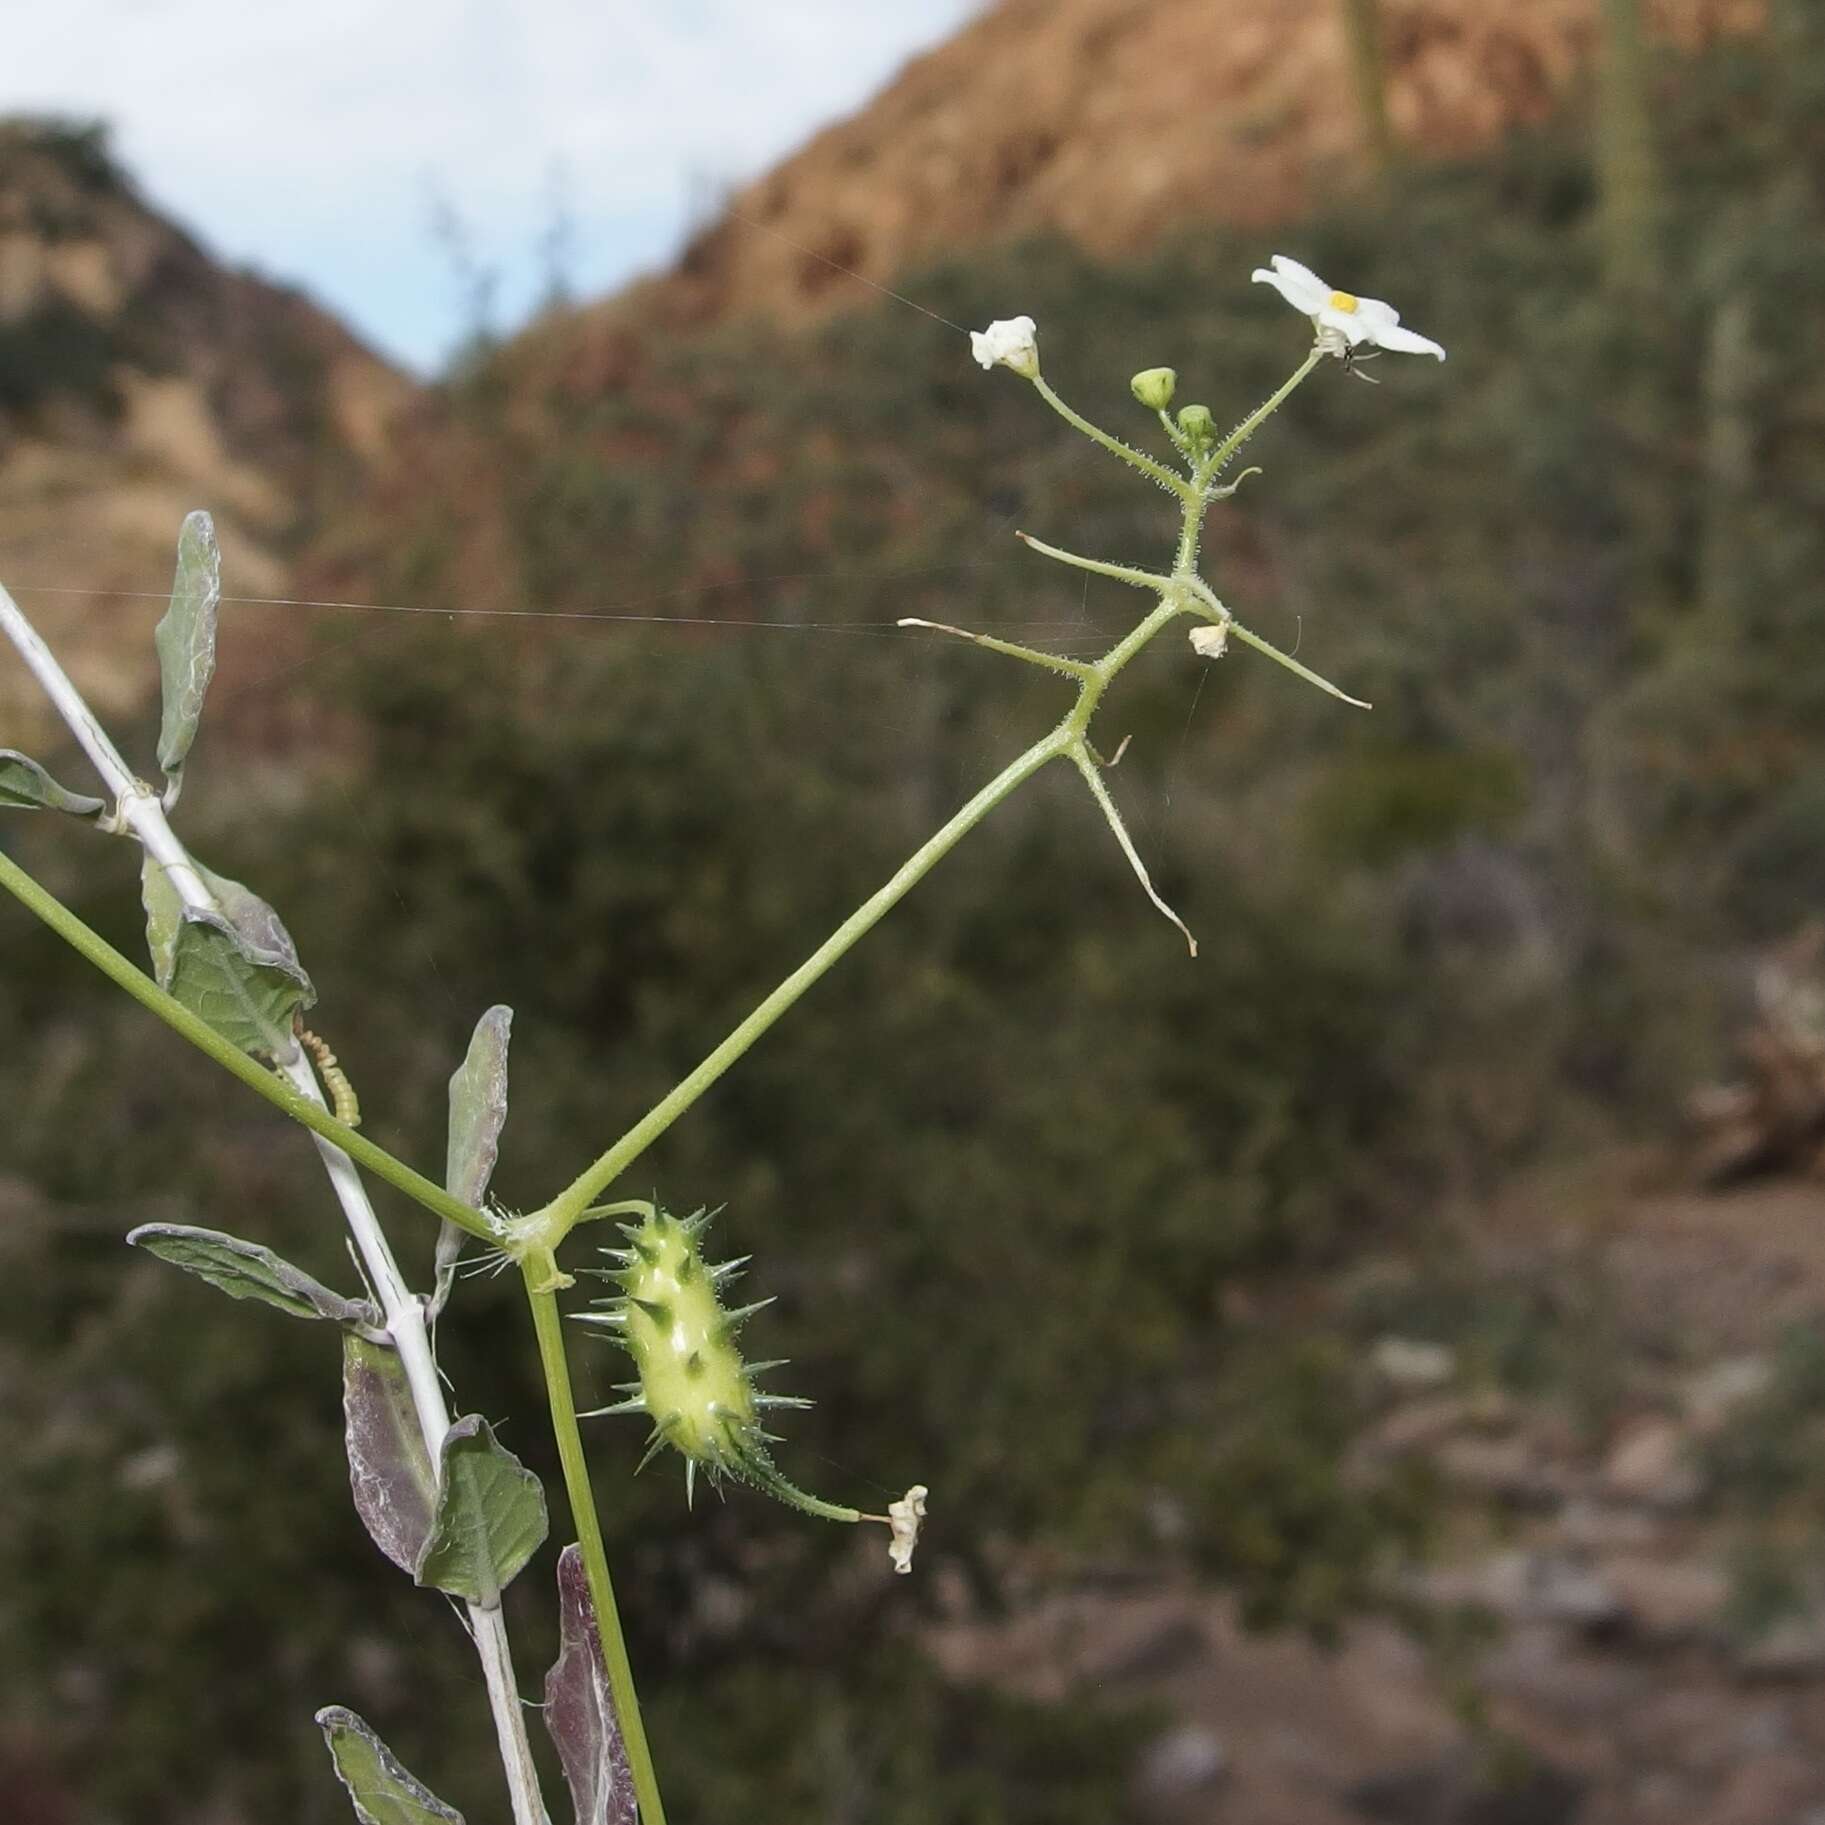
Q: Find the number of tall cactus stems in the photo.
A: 2